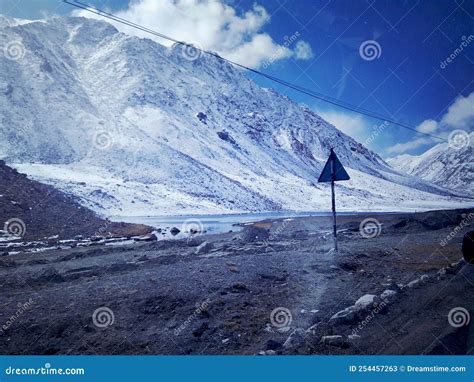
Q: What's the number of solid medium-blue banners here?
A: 1